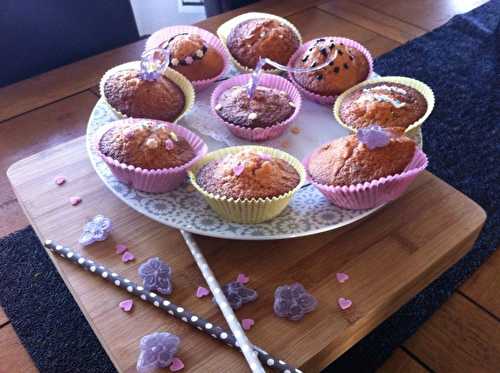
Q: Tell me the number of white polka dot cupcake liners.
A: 0